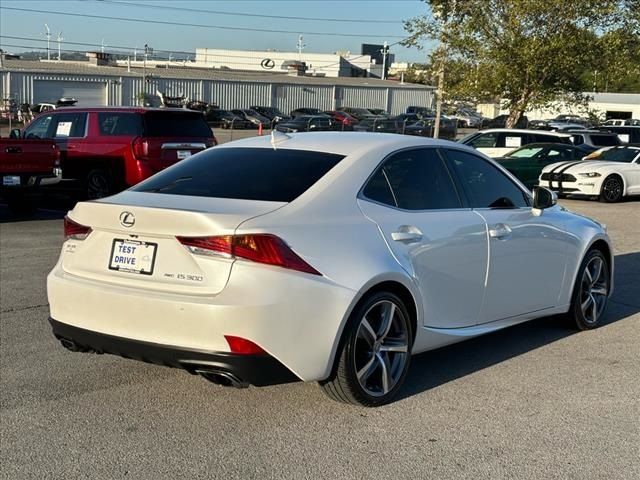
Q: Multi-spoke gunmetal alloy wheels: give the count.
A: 2